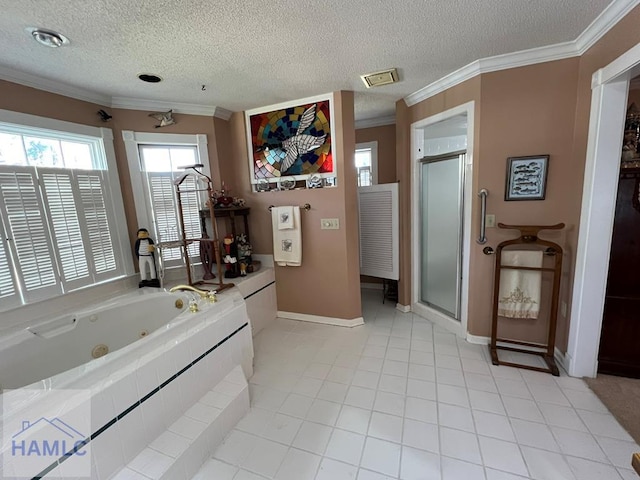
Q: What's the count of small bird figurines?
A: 2